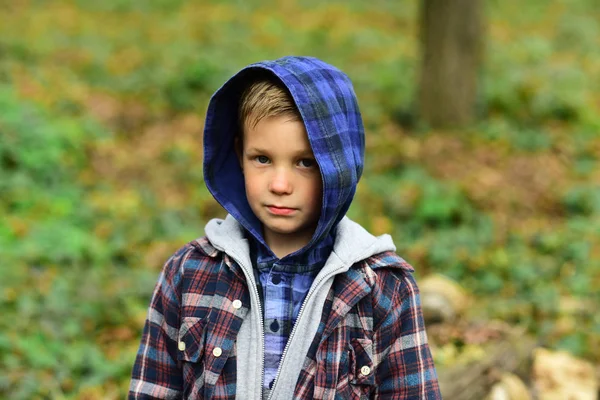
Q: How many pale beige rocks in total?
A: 3